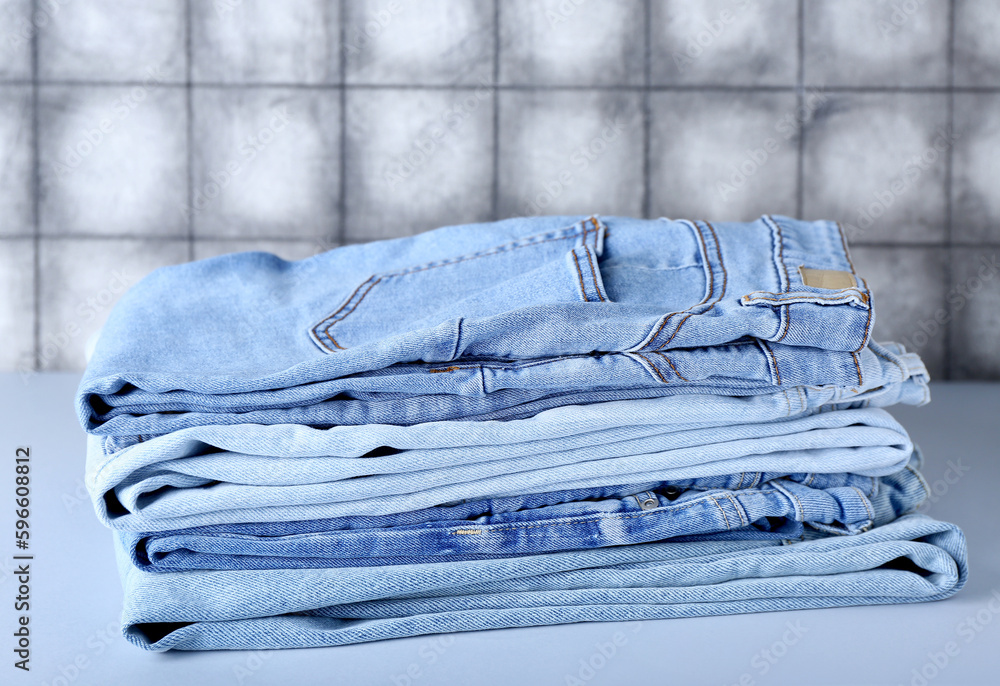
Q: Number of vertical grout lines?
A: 7